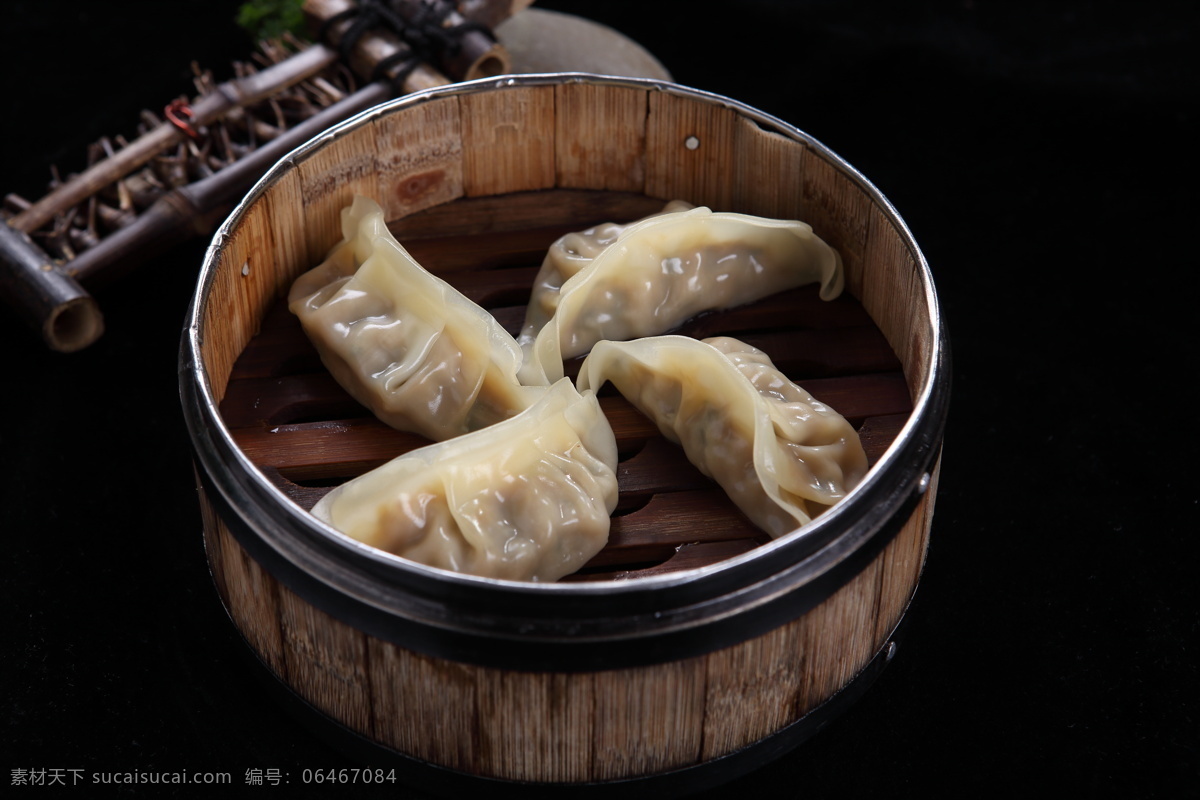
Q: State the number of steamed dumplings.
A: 4